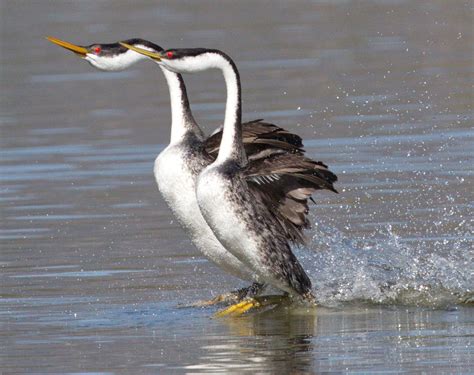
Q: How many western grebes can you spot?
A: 2